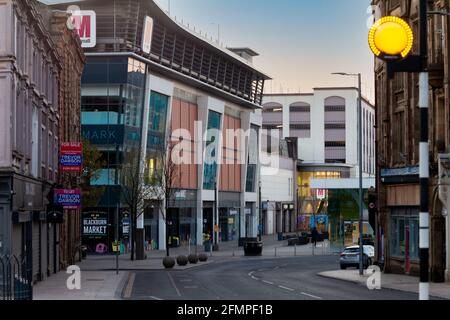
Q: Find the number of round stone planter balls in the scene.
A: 4